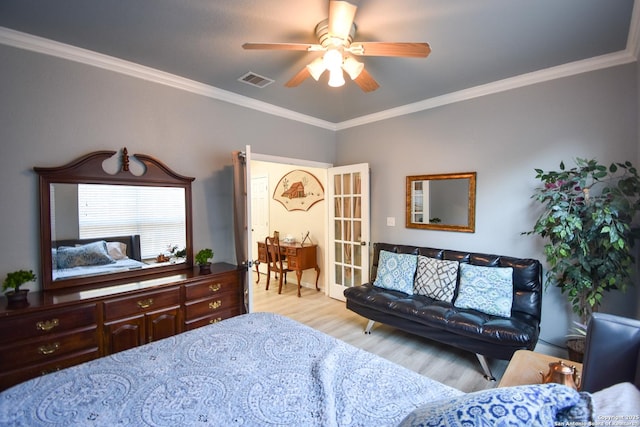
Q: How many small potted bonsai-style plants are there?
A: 2